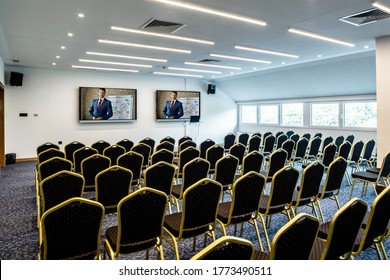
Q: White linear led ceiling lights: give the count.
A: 13